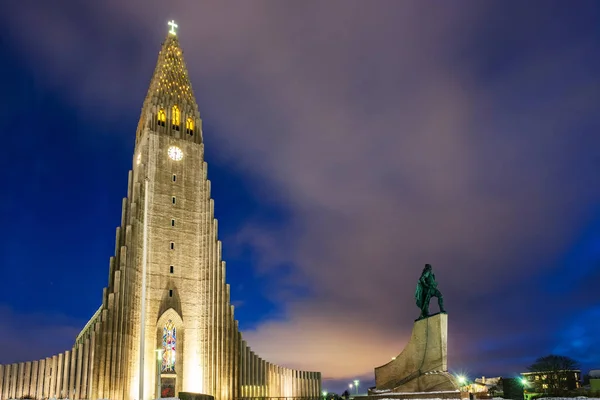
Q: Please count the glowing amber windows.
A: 3